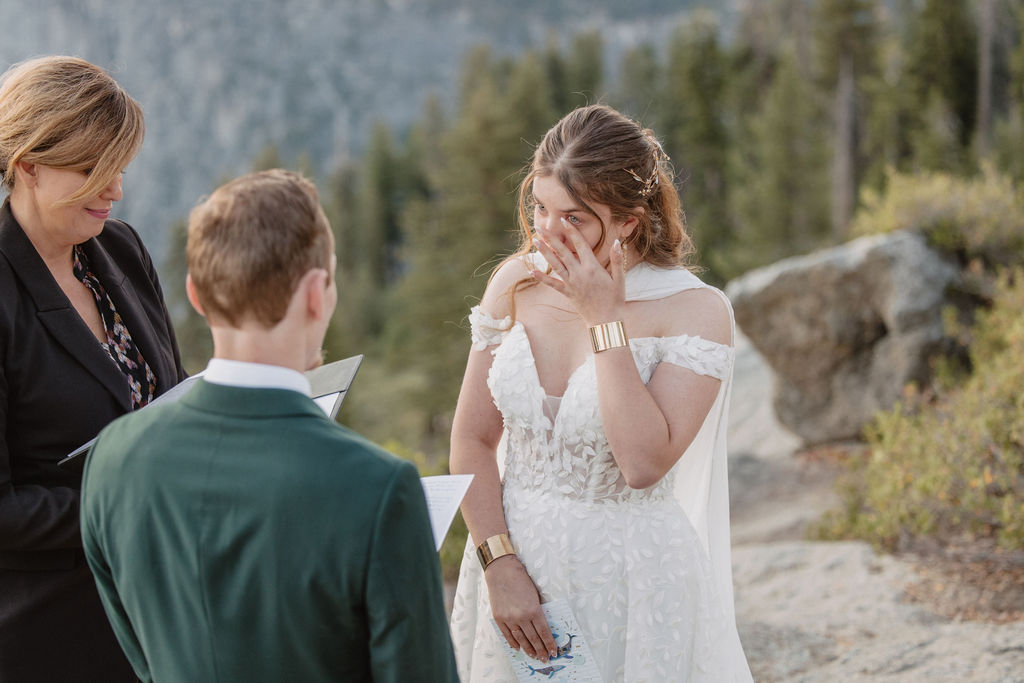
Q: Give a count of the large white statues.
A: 0